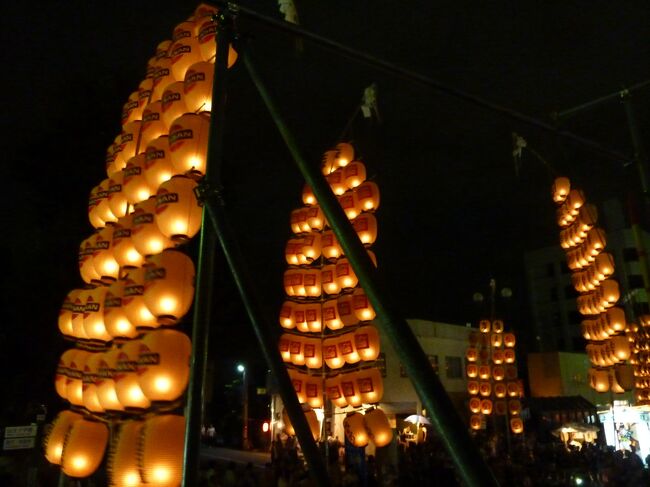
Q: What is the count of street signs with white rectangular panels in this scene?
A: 2